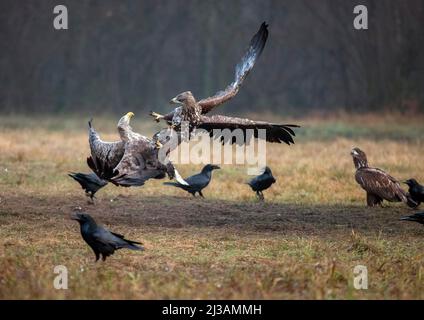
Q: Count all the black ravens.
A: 6